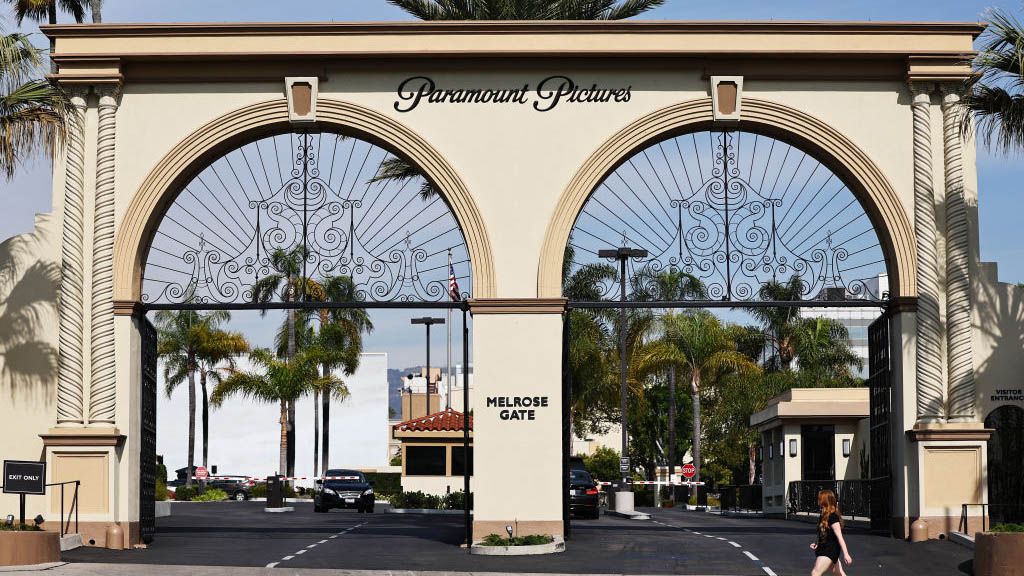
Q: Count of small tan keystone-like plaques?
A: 2